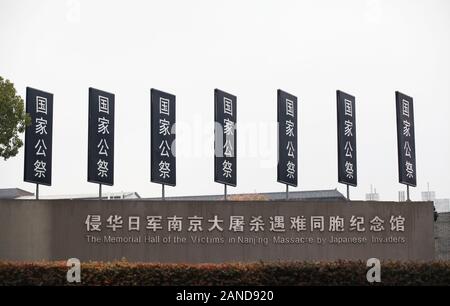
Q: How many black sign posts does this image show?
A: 7